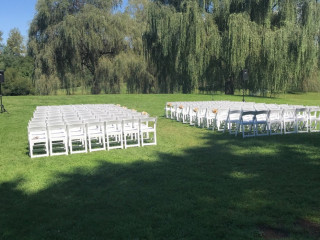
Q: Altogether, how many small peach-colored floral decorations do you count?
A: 8